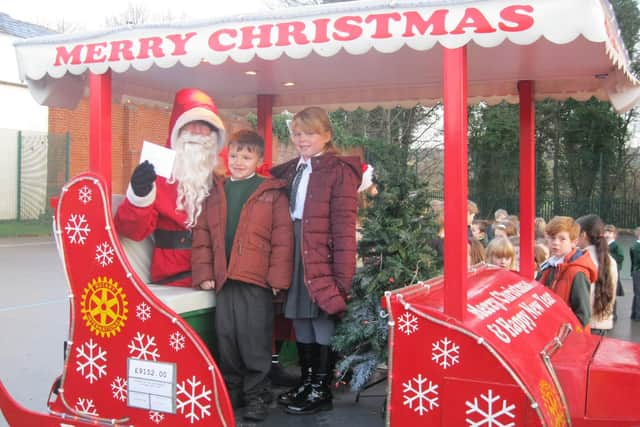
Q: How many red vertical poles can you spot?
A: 4